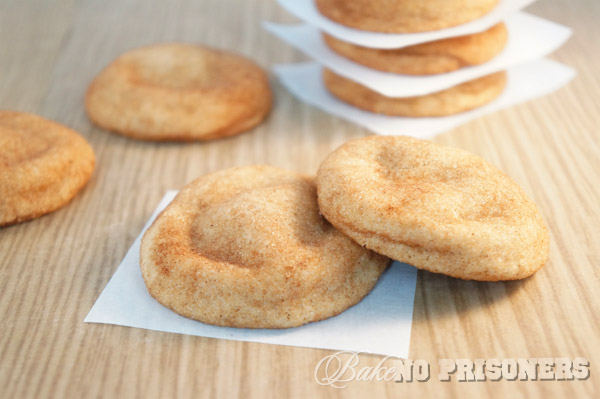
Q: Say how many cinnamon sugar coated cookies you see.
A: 7